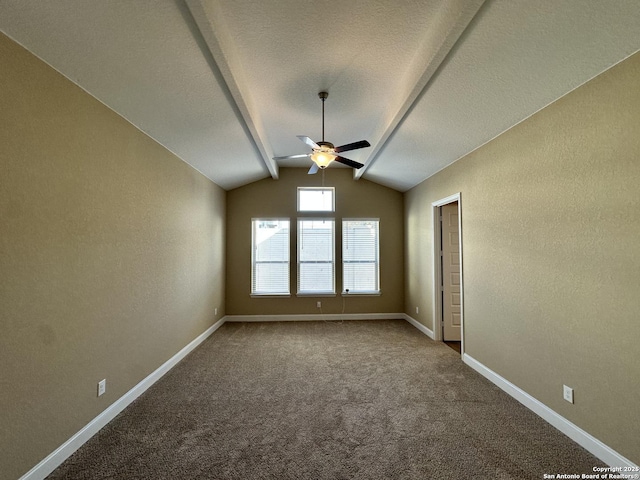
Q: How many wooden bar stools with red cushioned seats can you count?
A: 0